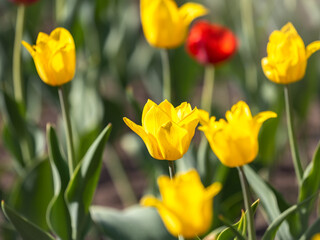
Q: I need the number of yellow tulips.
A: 6